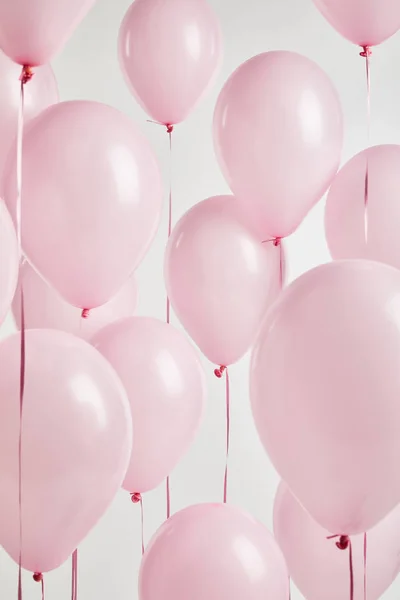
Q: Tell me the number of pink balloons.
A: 15